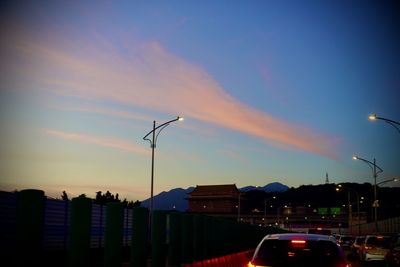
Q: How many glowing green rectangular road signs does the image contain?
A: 2